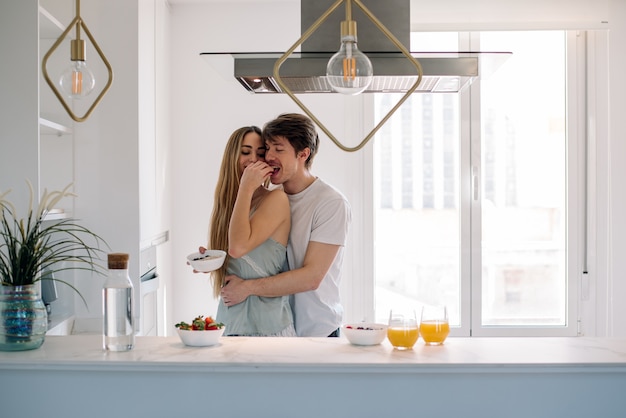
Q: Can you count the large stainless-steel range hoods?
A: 1